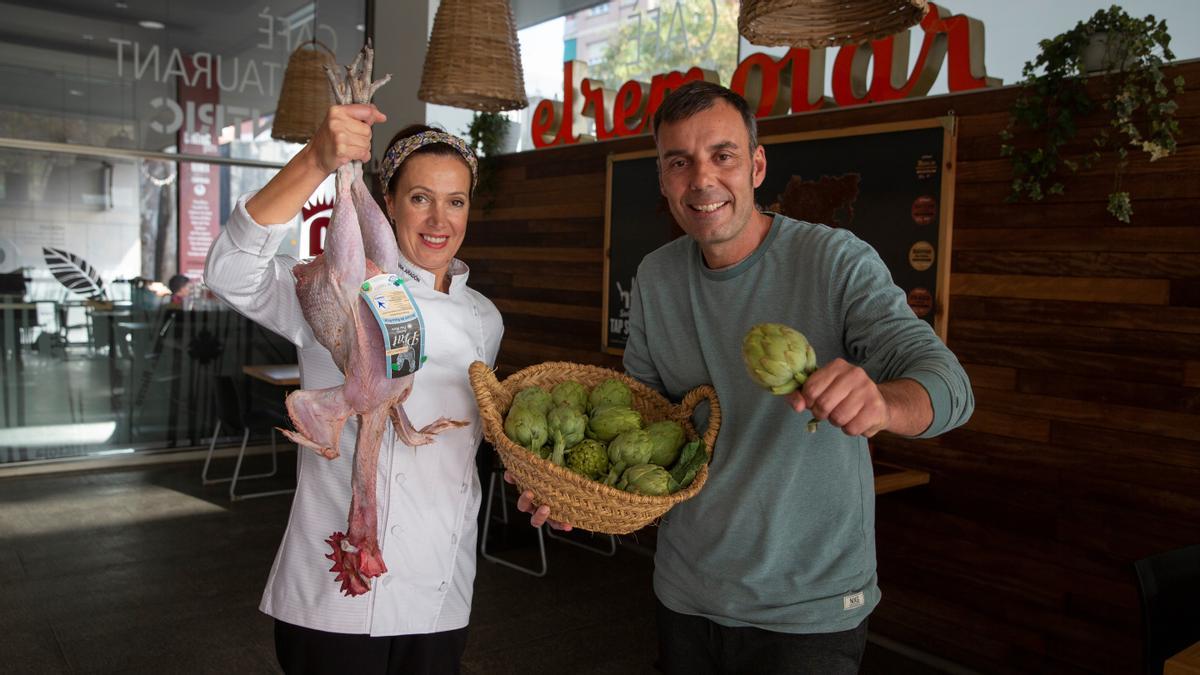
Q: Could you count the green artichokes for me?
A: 11